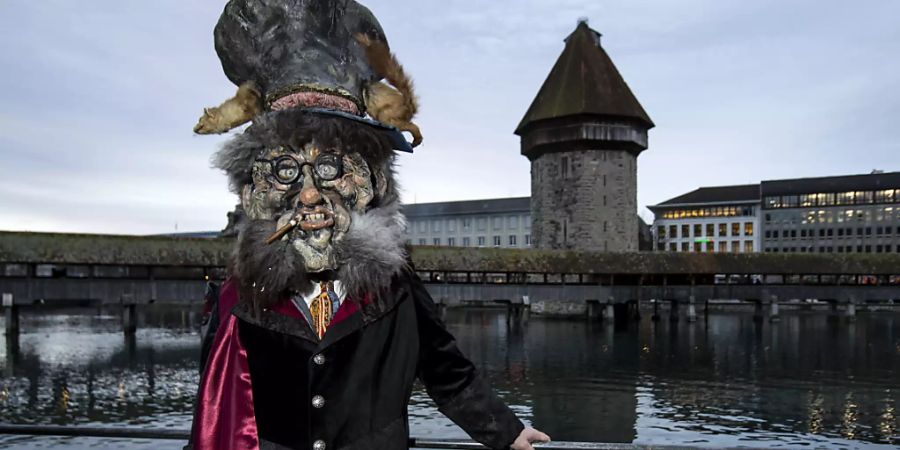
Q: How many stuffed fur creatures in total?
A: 2